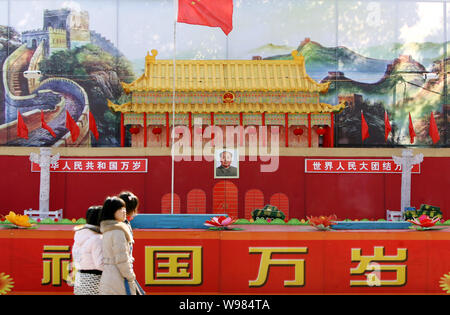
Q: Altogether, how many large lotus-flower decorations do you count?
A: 4